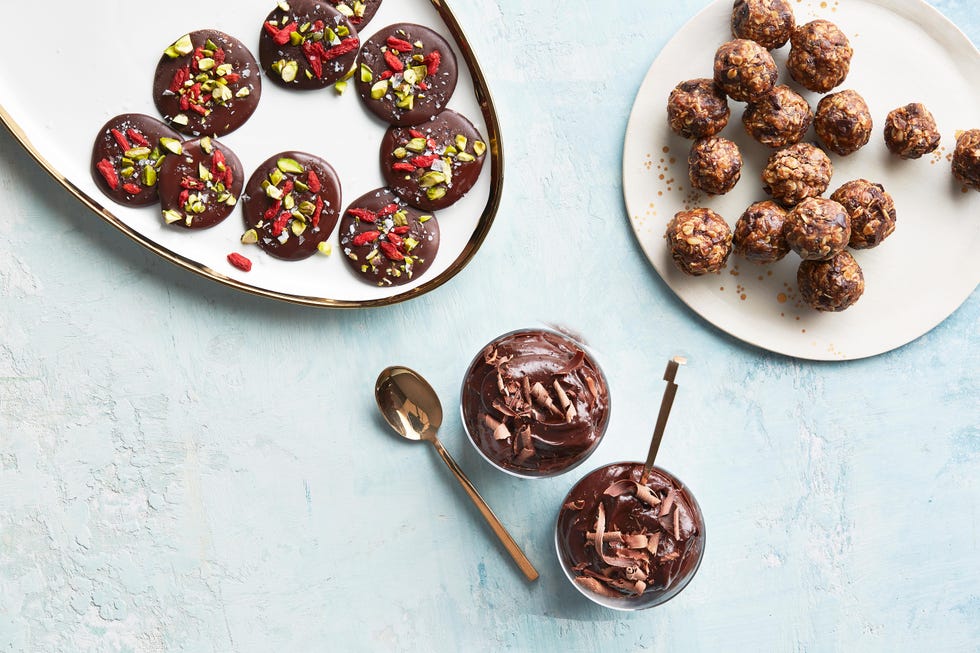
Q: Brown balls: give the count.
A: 15